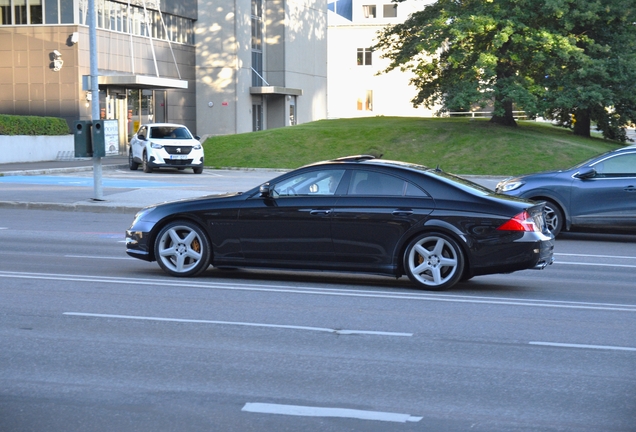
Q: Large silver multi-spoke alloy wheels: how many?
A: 2